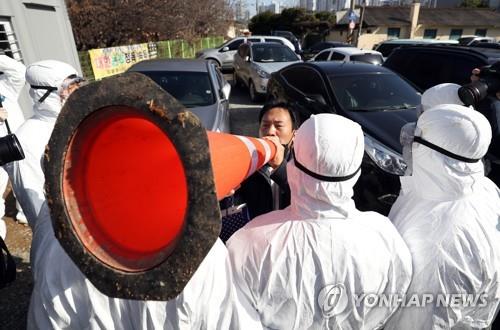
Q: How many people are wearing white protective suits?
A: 6